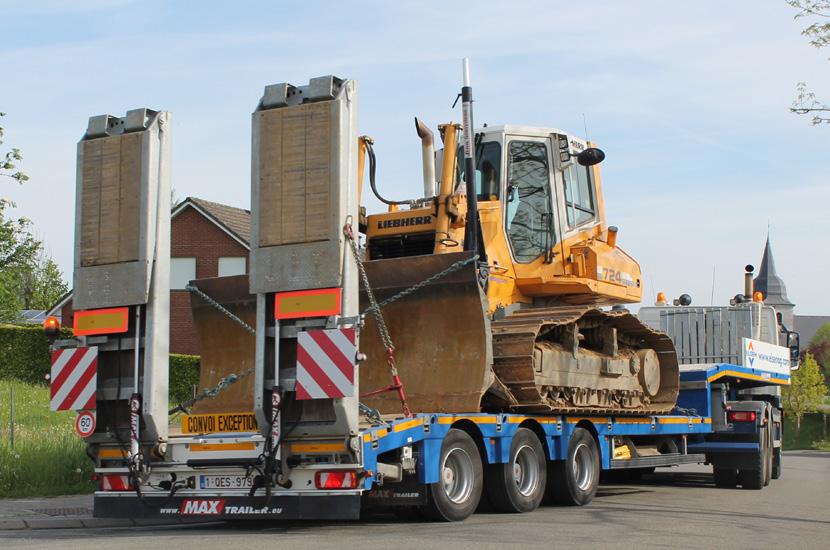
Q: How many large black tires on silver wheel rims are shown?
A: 3